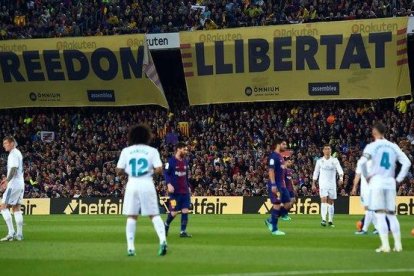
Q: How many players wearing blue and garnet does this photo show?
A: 3